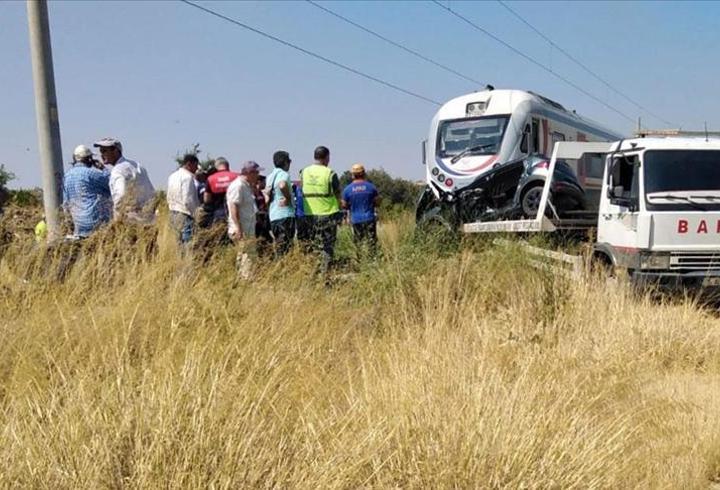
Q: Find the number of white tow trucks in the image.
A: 1